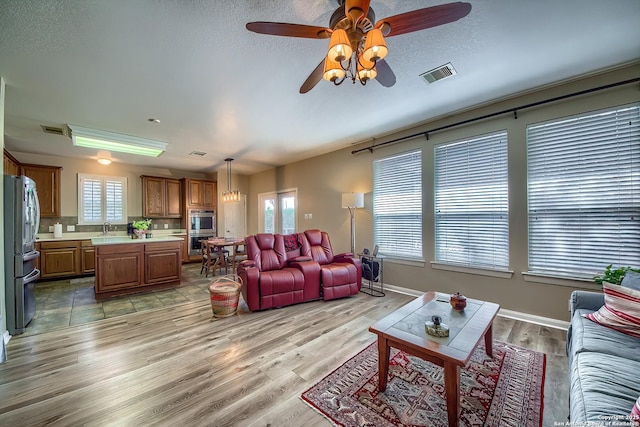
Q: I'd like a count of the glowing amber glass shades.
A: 4